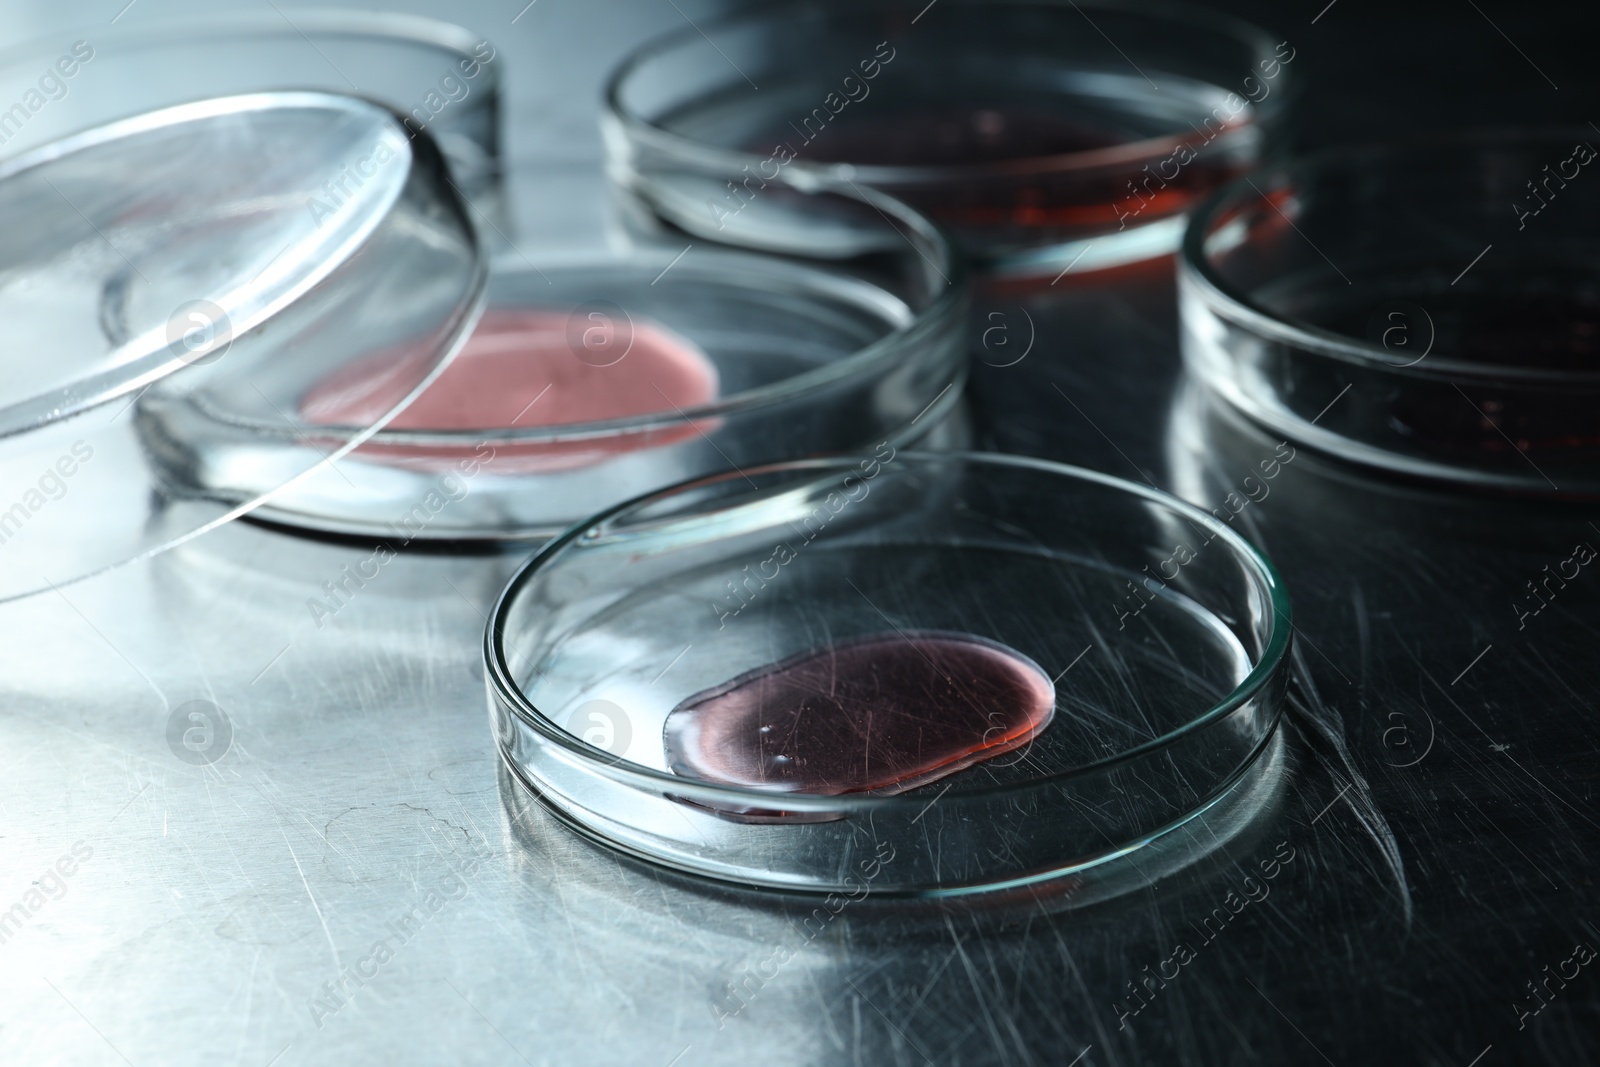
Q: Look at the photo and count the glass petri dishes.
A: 6